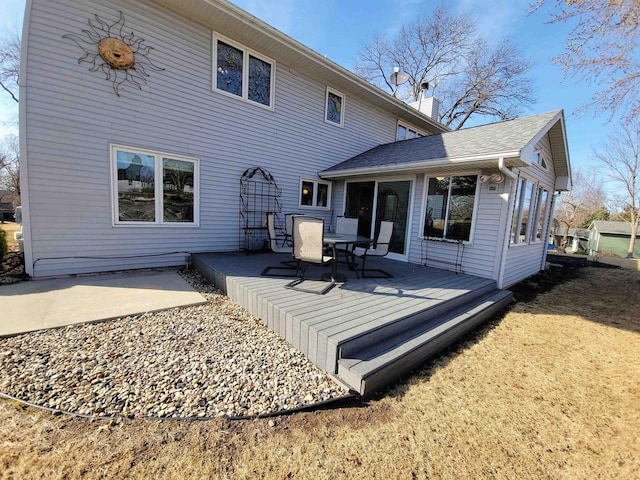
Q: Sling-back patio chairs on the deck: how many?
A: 5